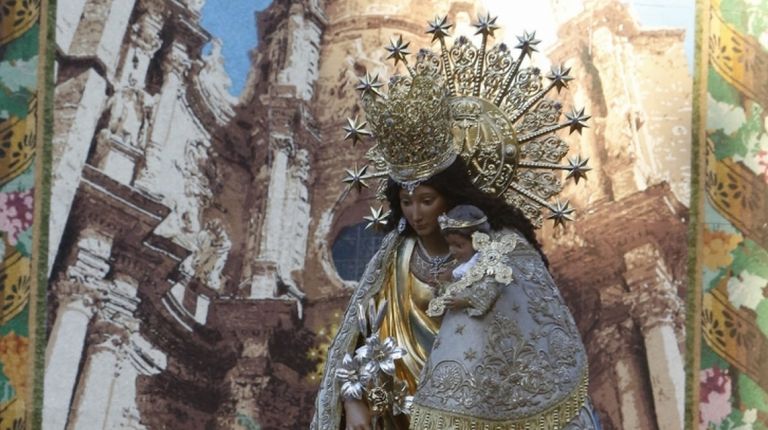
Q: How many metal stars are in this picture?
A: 12